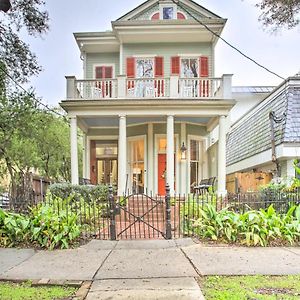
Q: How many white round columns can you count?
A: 4